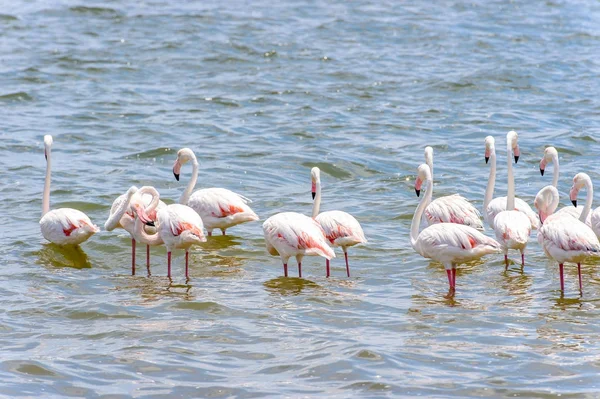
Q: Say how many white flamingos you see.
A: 13